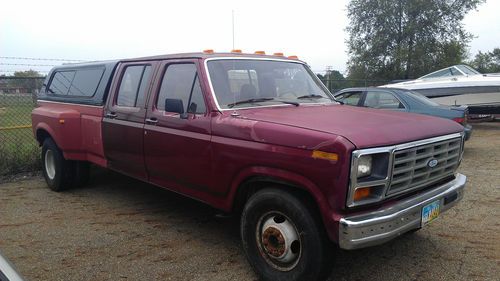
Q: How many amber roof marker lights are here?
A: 5